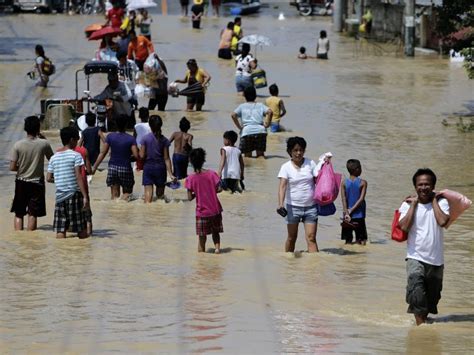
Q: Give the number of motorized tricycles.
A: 1